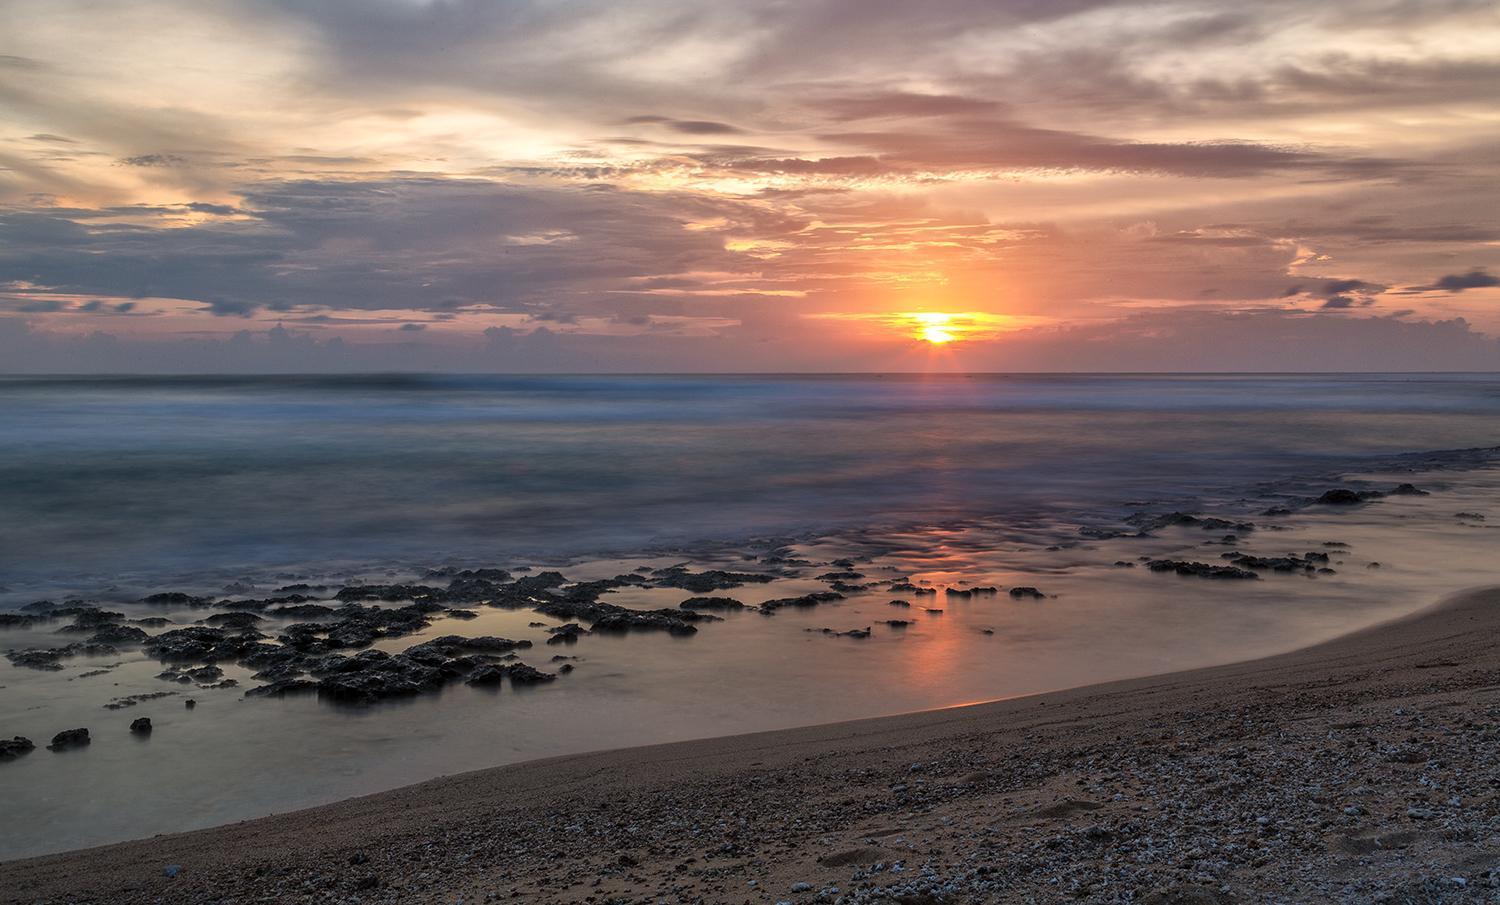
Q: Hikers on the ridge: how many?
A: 0